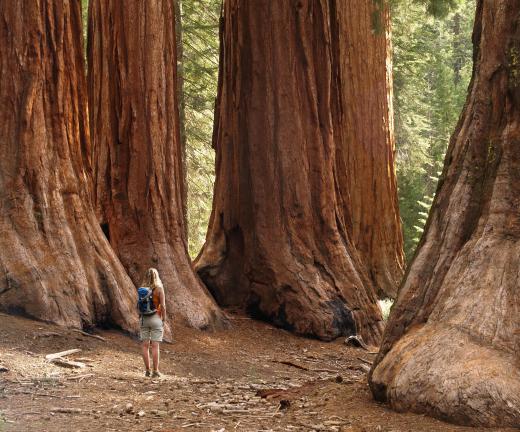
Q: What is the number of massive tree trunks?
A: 5